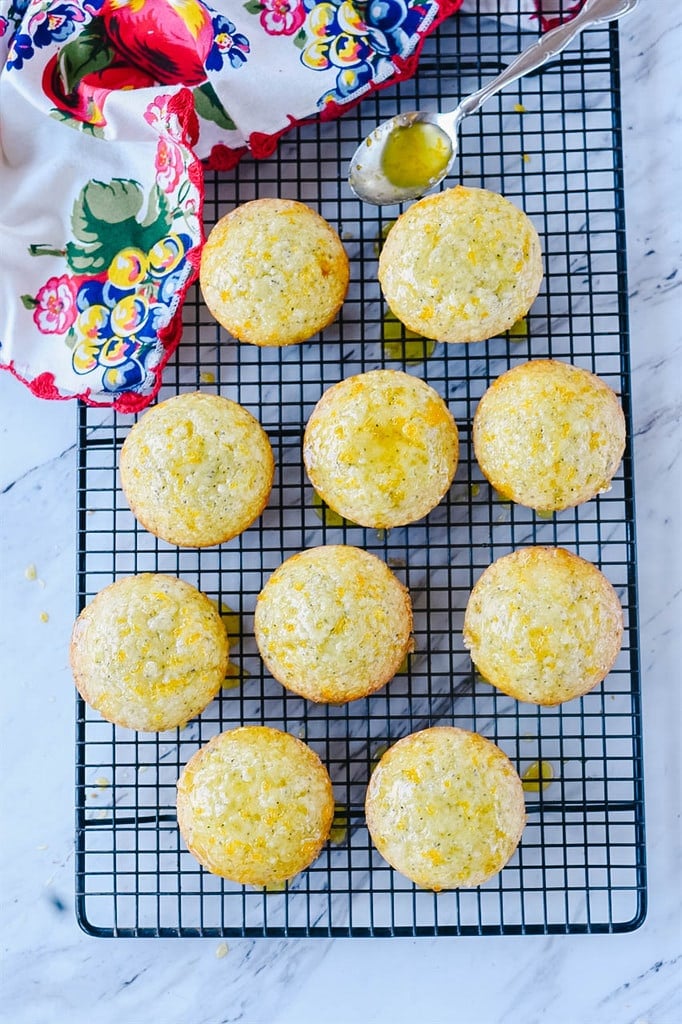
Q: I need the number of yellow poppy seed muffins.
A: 10